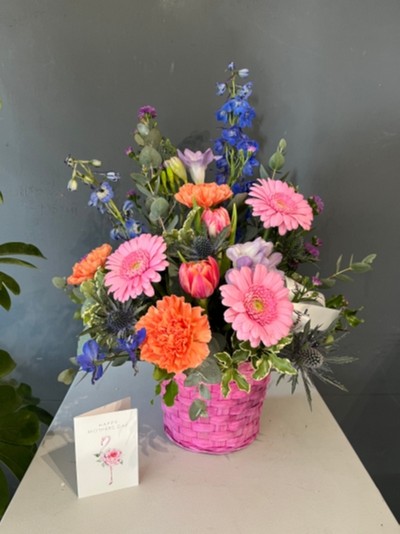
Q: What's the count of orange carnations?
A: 3